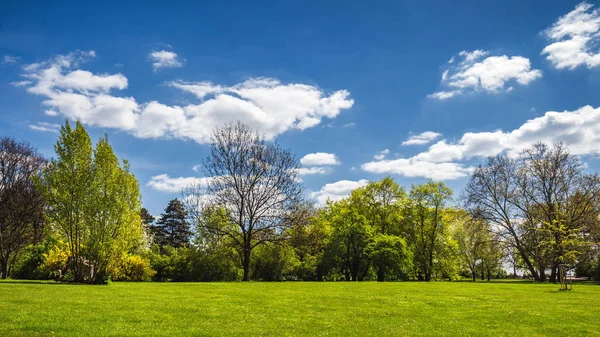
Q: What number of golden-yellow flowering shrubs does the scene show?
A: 2